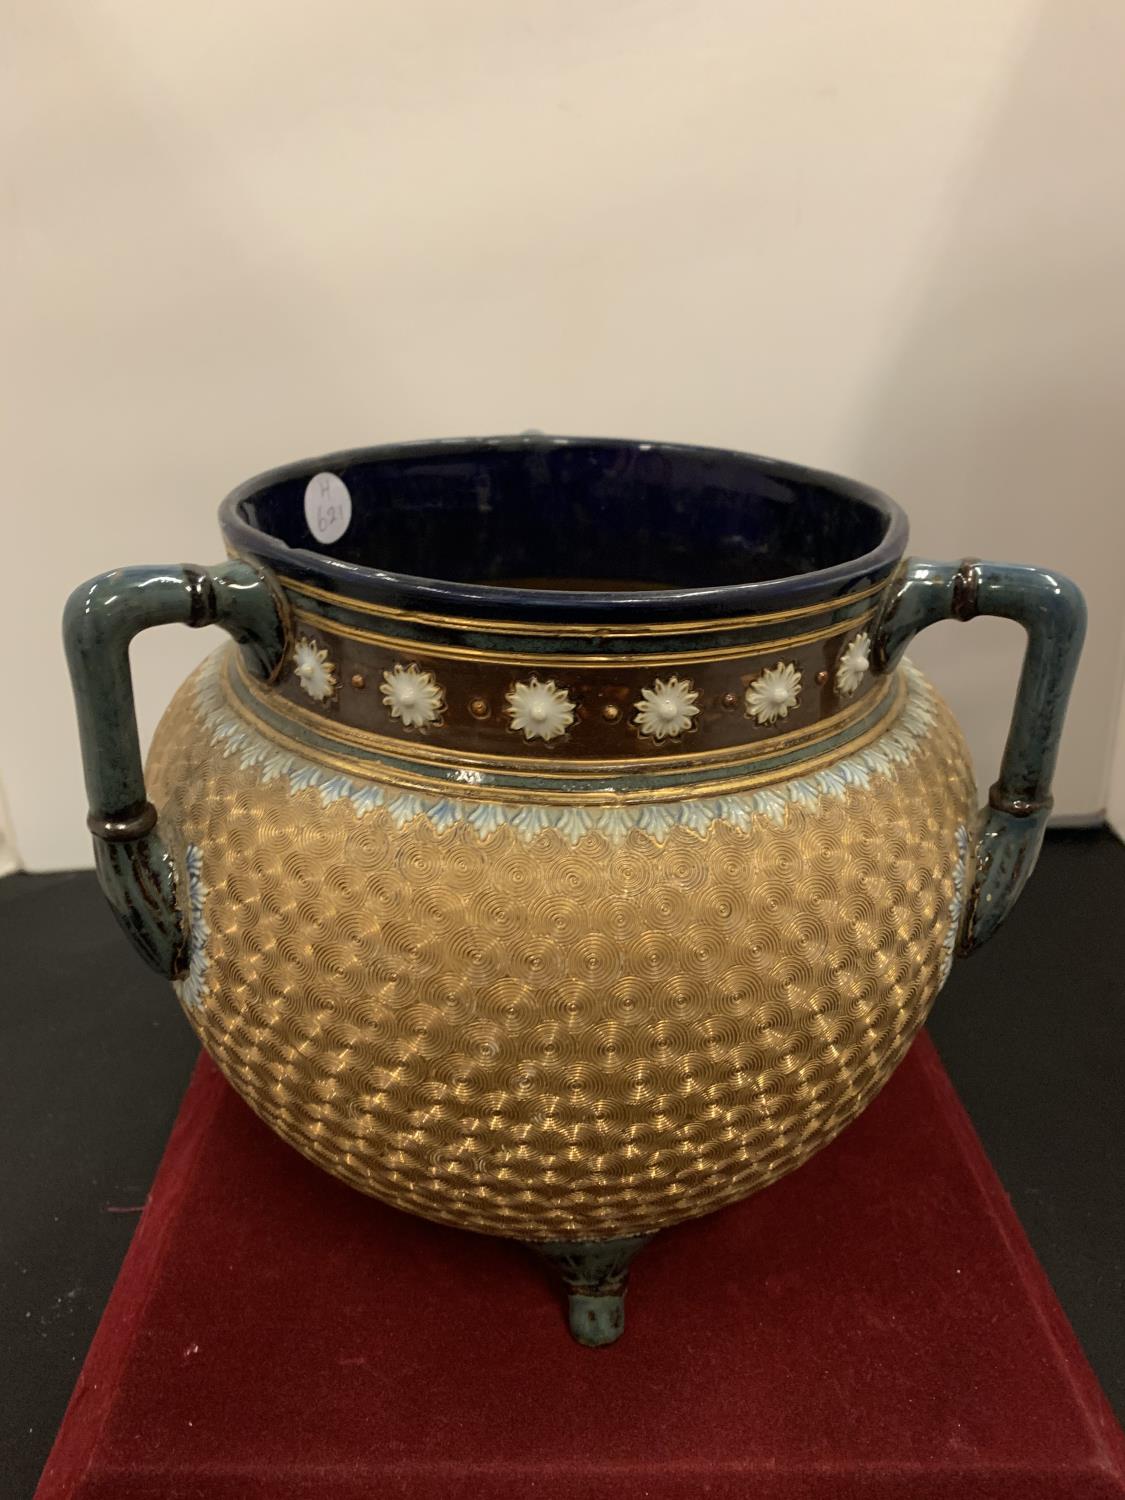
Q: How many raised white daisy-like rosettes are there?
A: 6